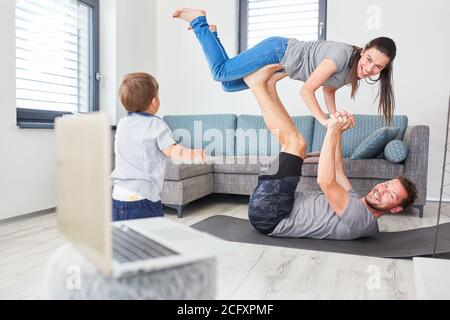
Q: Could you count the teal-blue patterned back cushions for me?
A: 3